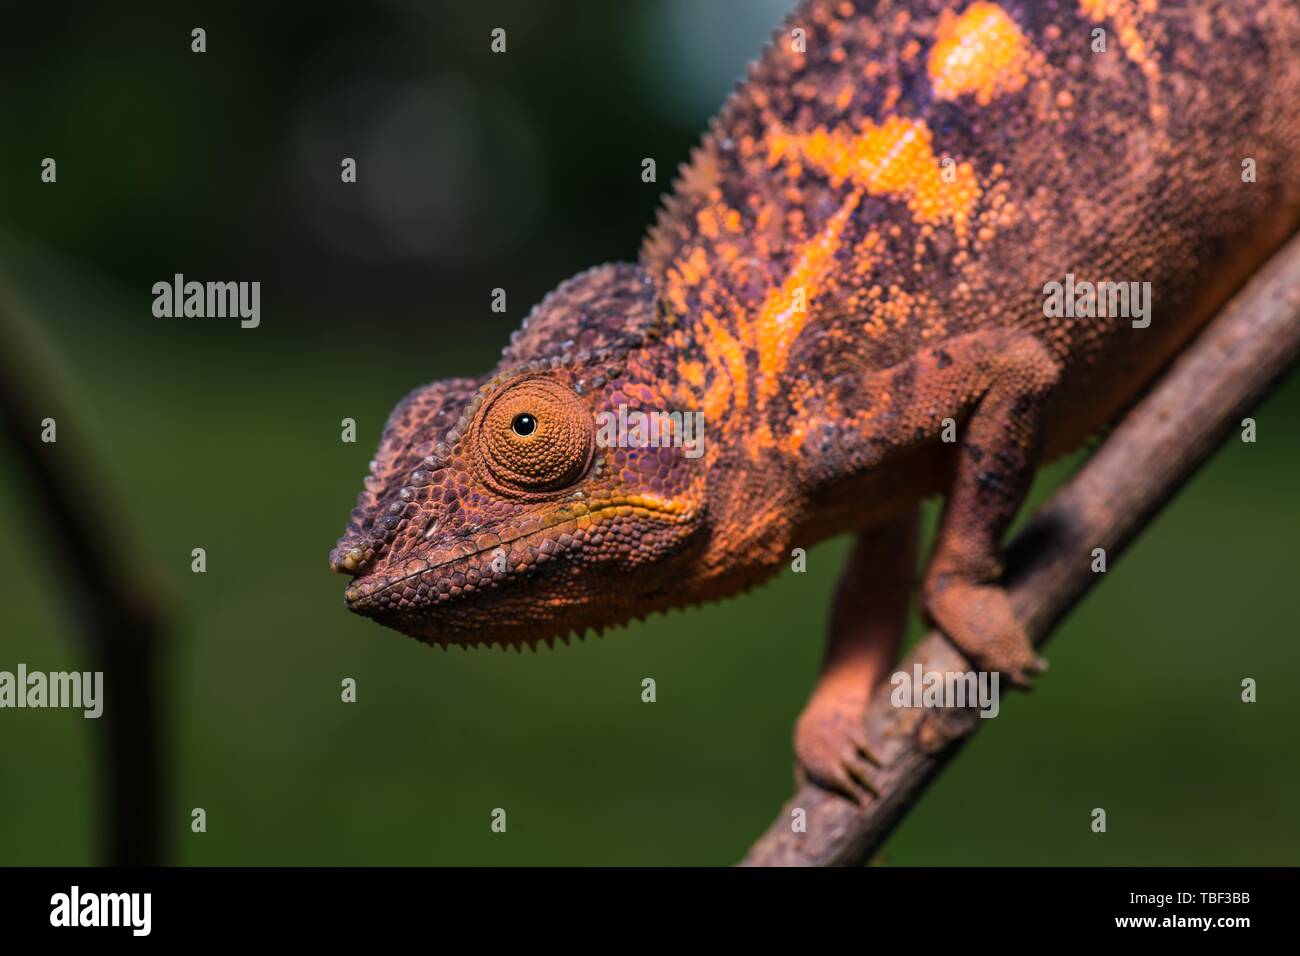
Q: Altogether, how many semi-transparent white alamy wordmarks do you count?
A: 5